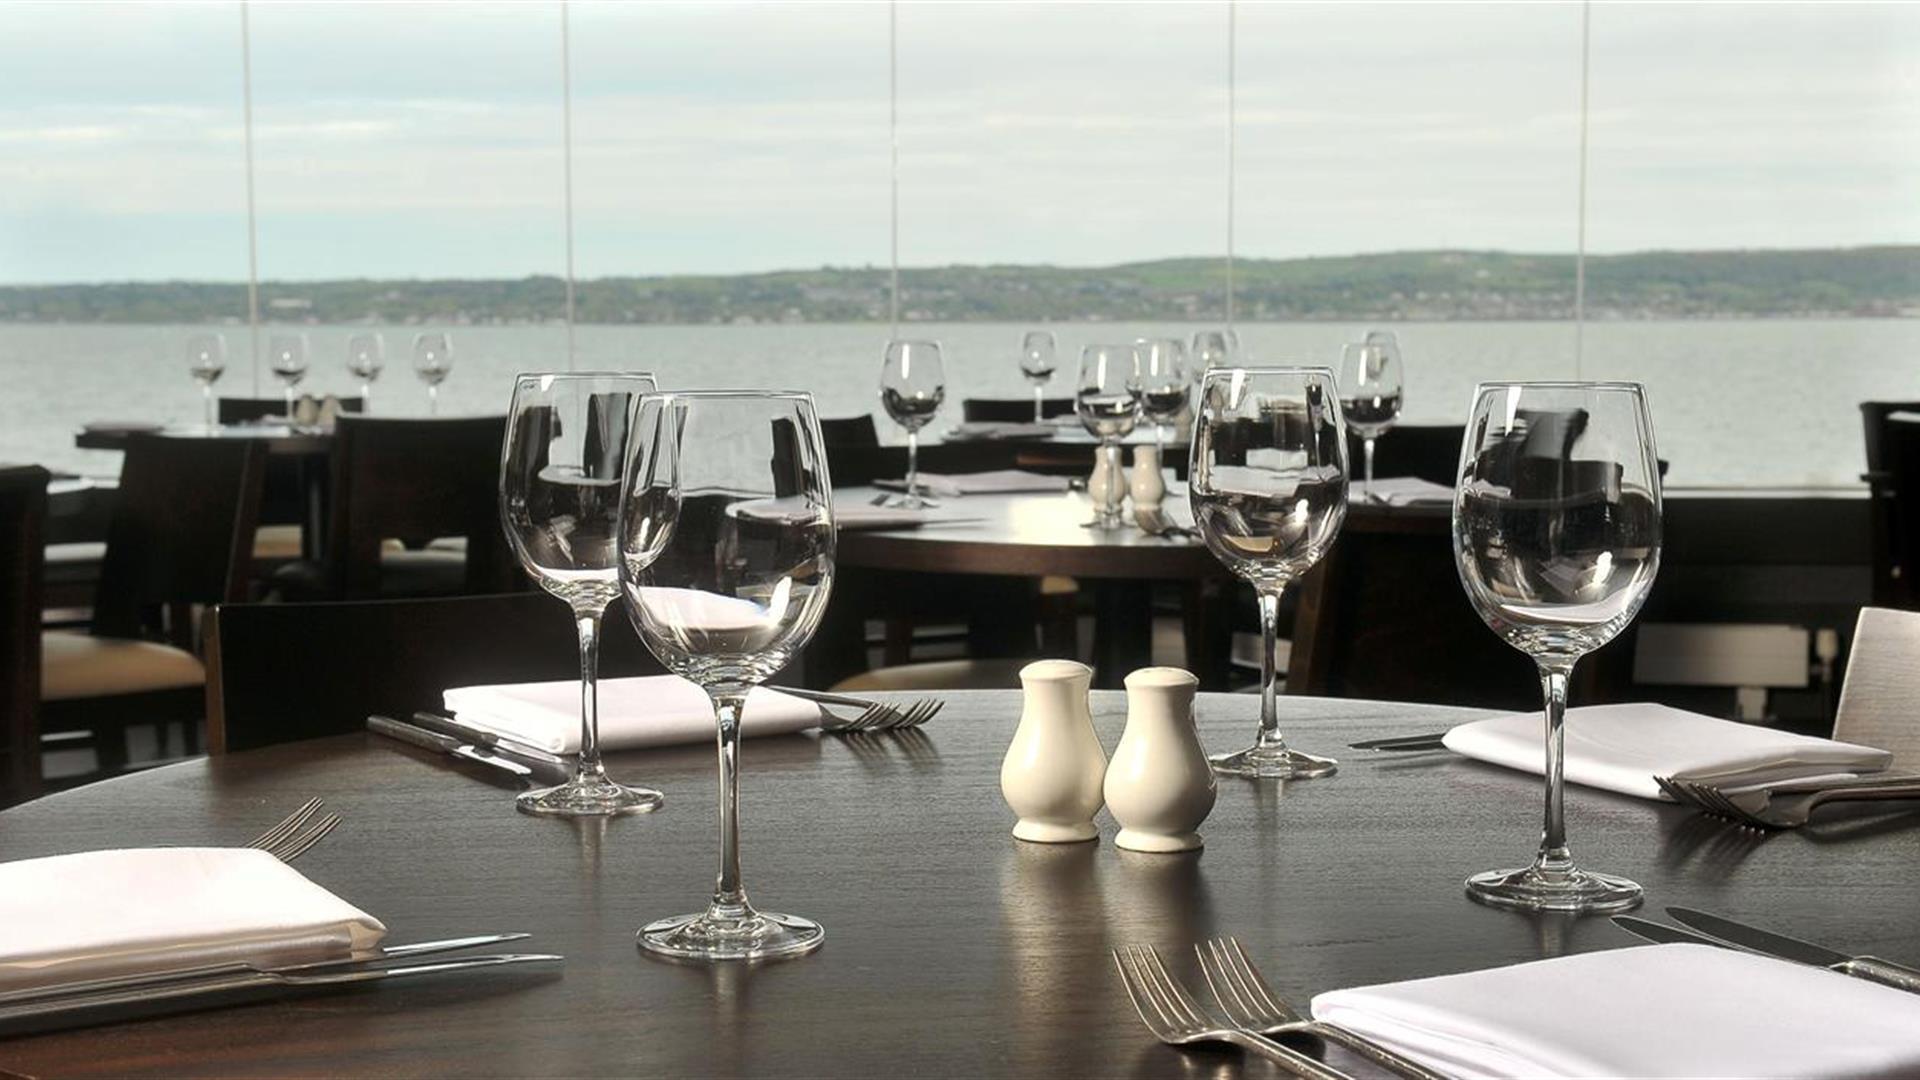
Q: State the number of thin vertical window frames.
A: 5